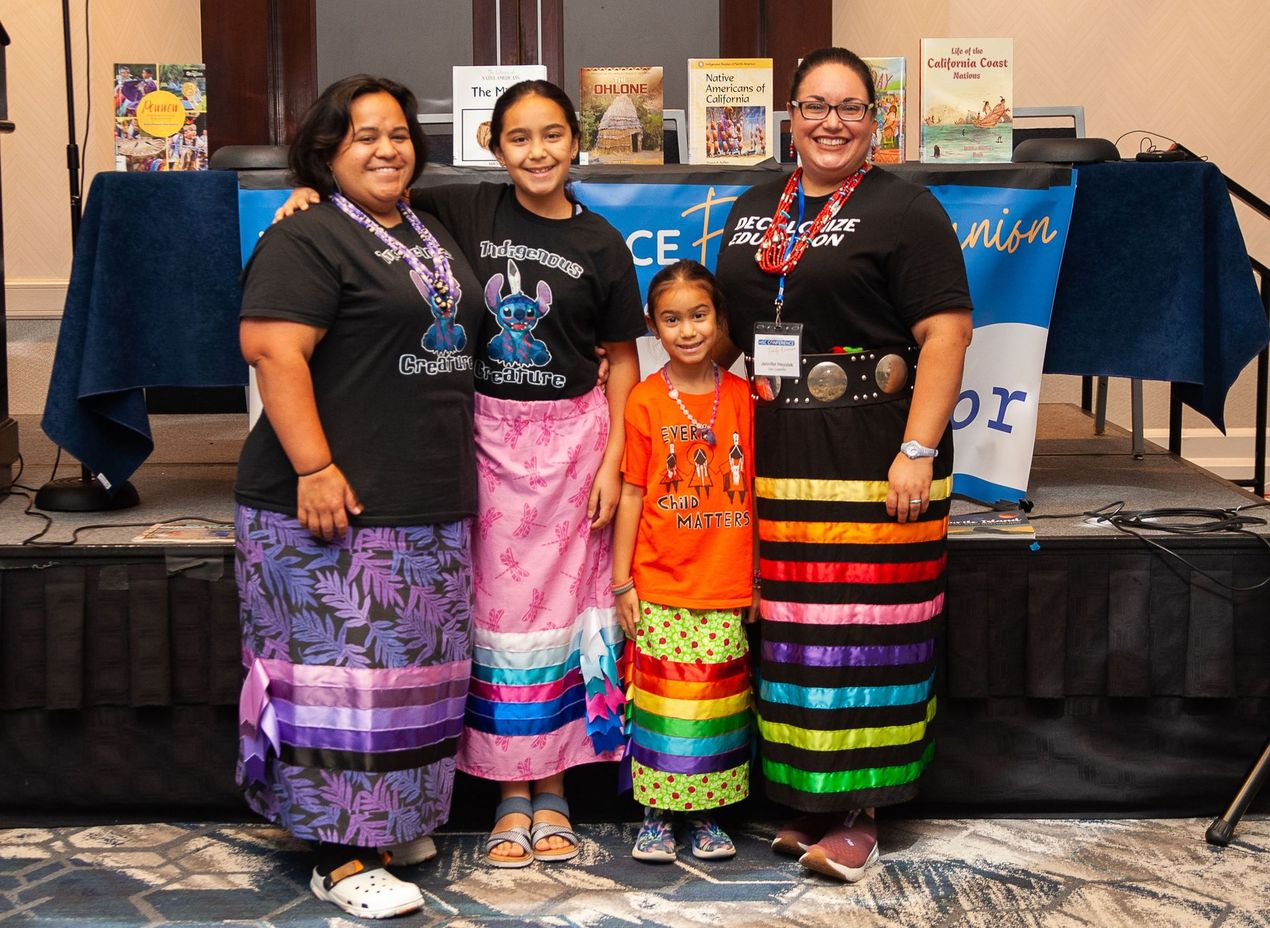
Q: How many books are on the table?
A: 6